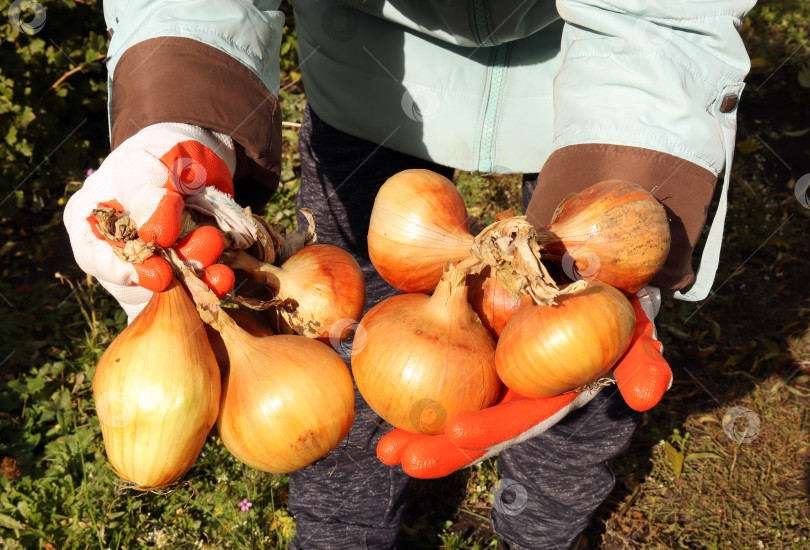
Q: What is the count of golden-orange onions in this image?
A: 9